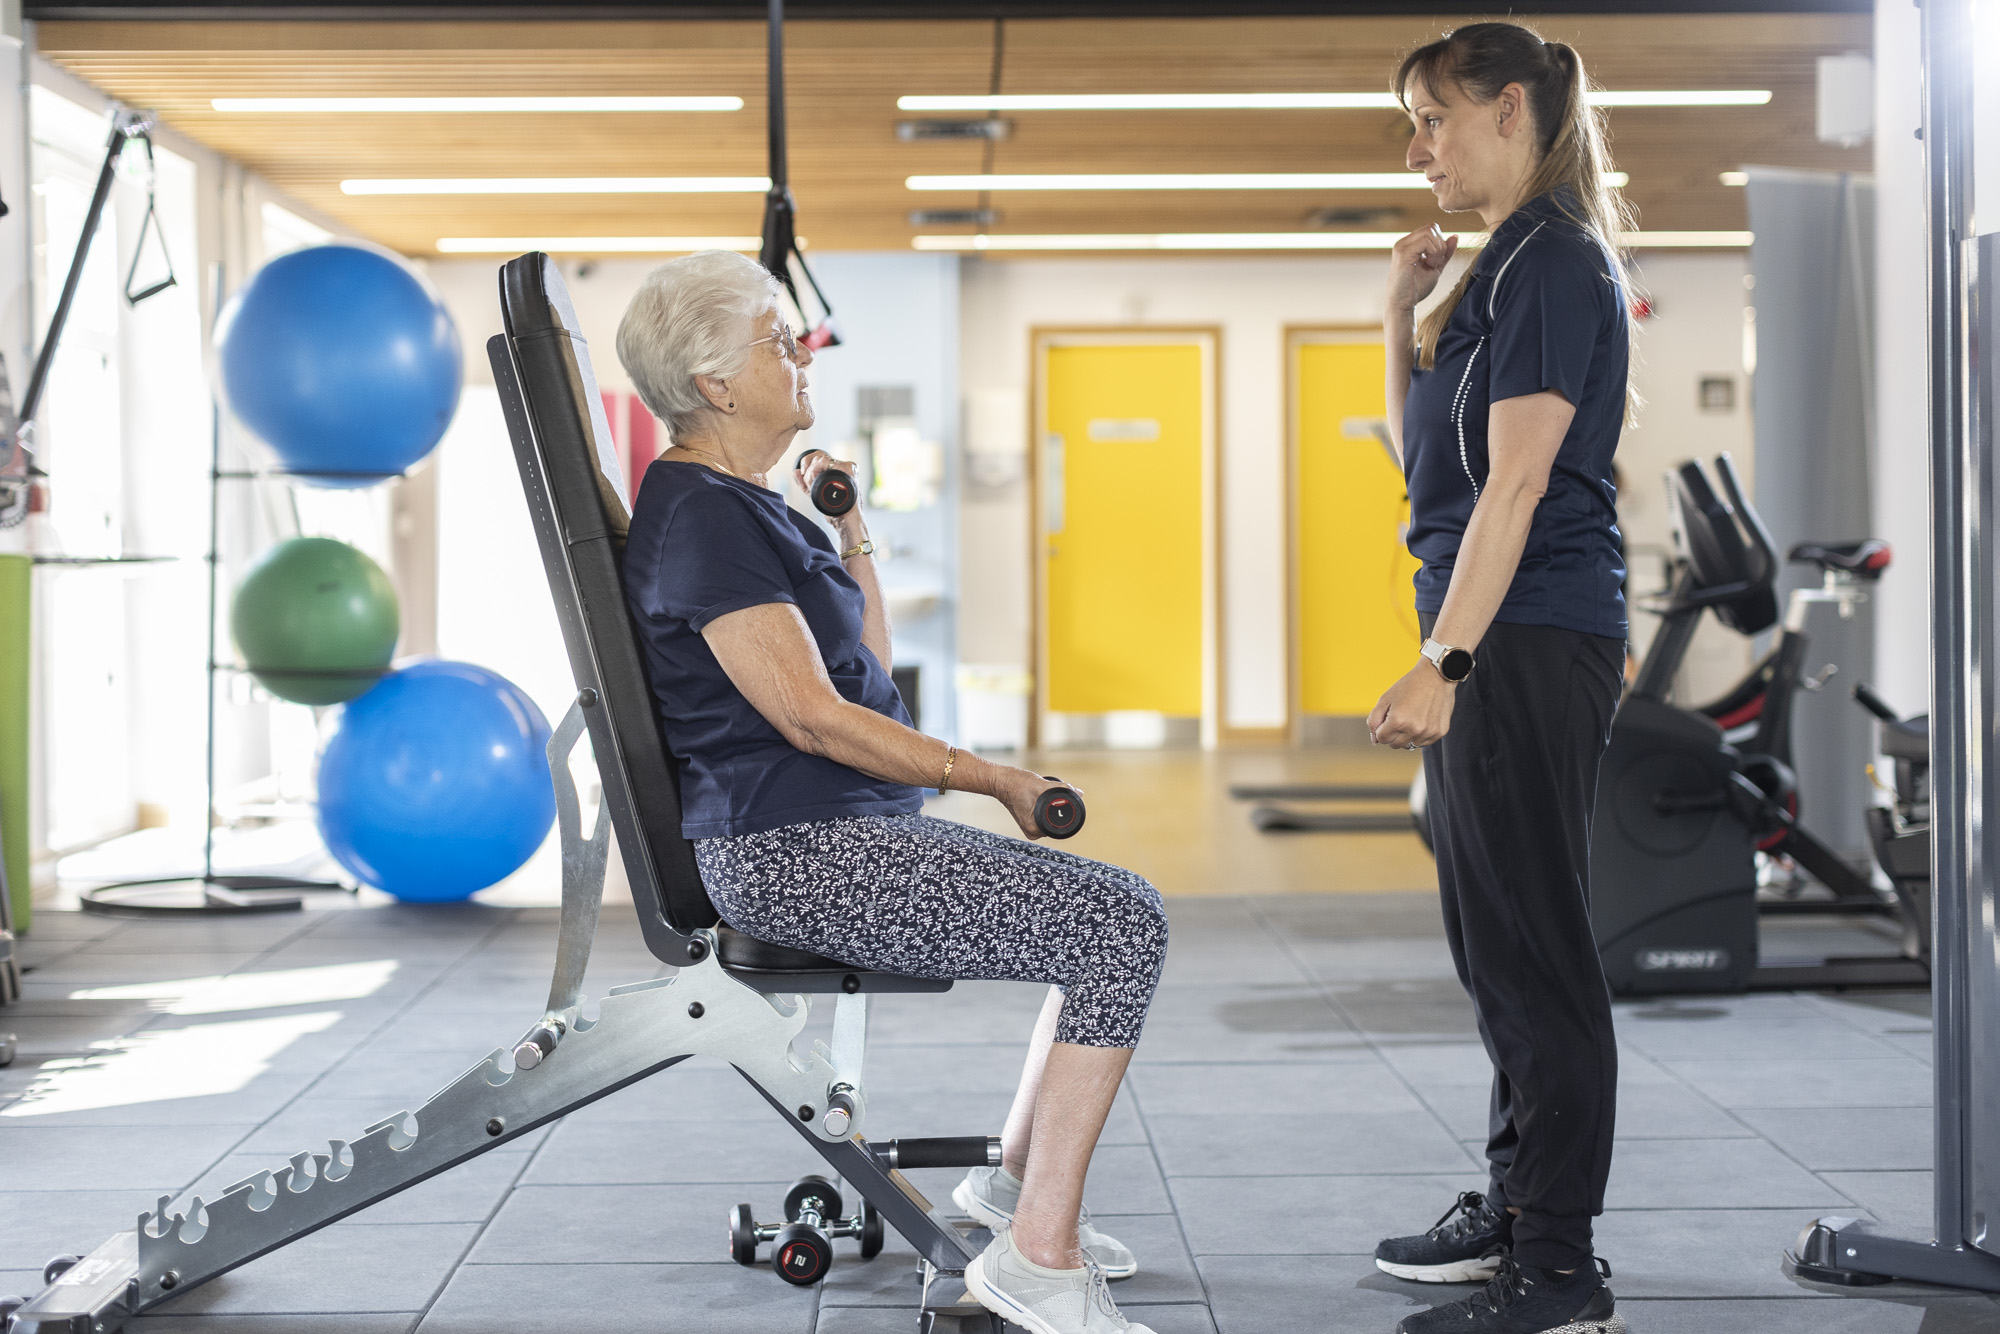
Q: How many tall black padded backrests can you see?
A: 1